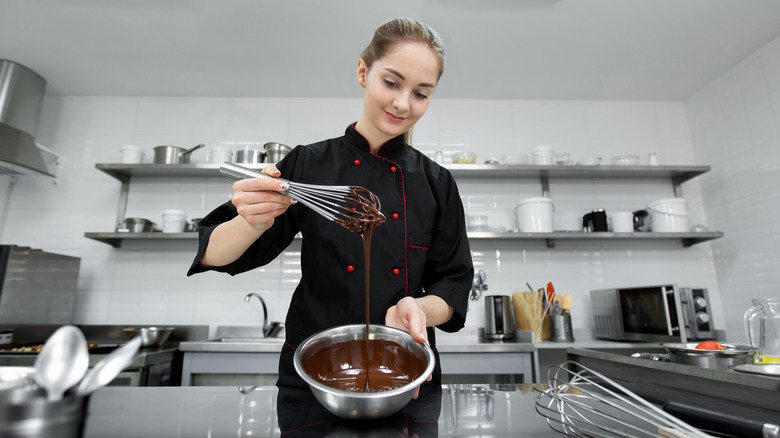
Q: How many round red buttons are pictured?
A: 6